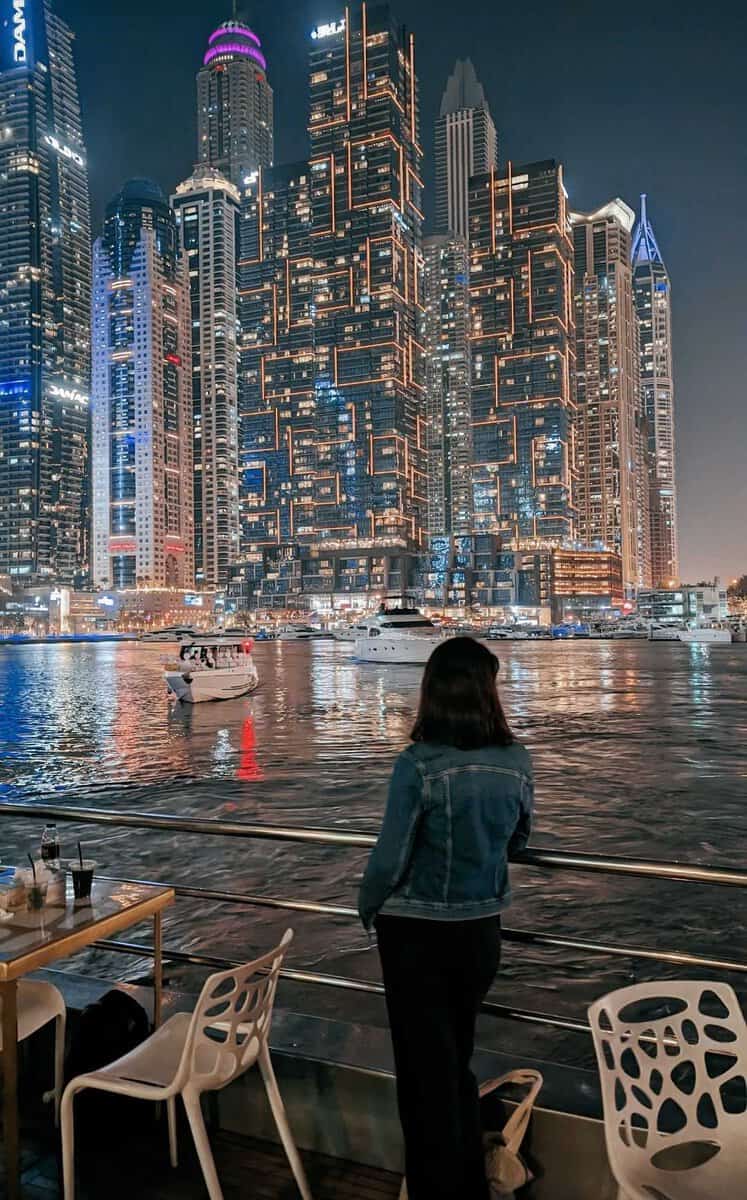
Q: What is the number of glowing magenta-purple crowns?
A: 1